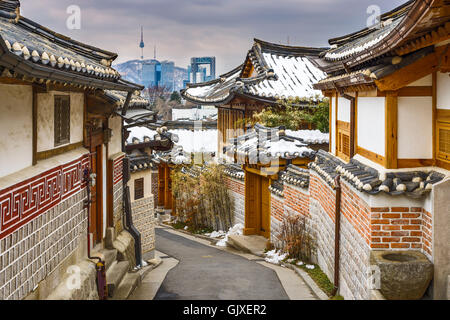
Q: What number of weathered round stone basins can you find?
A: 1